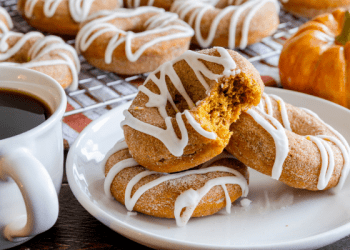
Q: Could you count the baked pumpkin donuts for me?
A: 10